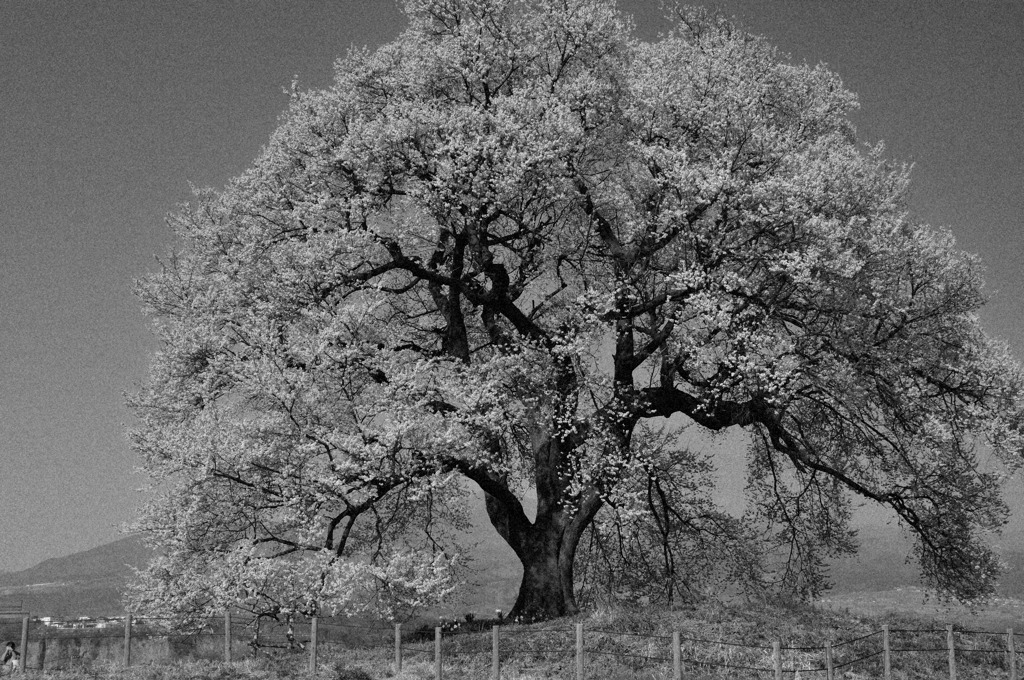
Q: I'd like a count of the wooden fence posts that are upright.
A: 14